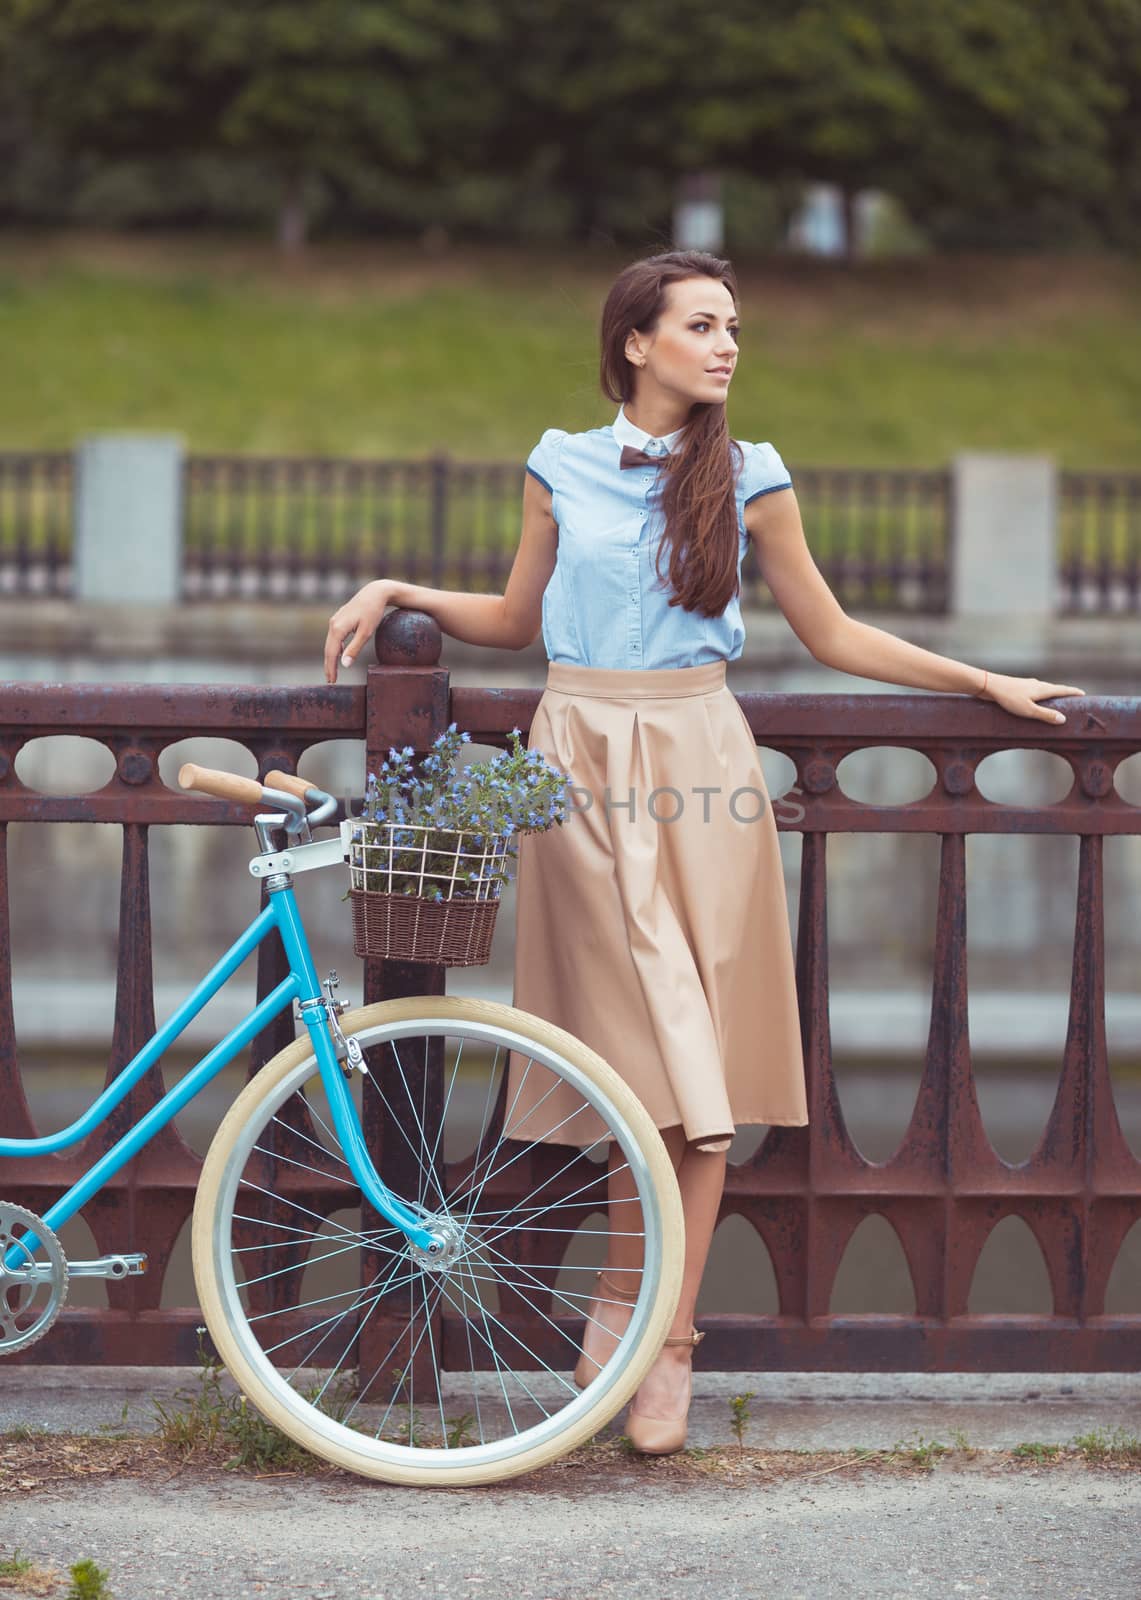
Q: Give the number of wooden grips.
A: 2